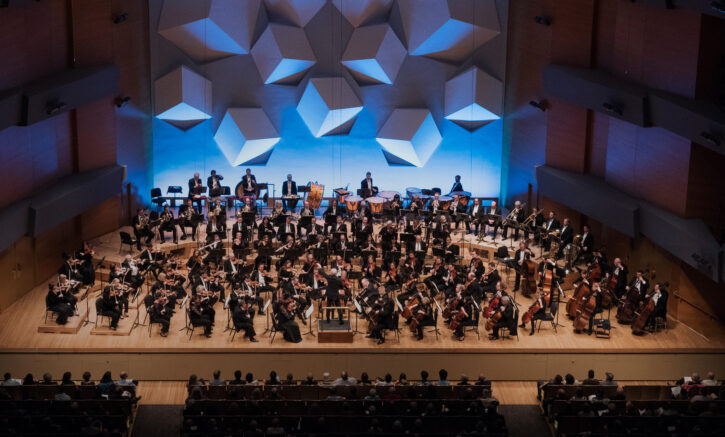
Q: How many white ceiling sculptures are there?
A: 11